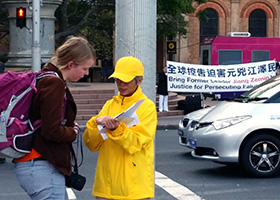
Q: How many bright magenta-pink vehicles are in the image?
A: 1